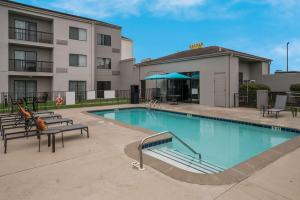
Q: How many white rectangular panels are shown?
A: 3